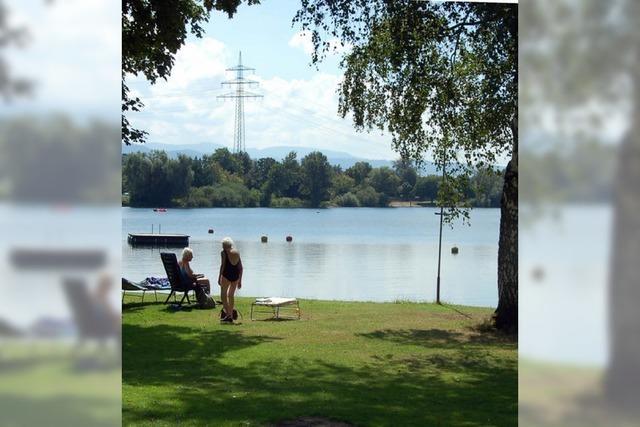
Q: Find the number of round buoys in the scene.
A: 4